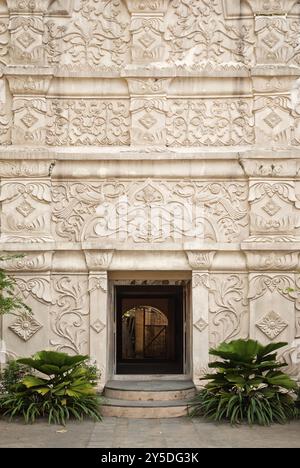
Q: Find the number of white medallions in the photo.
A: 12